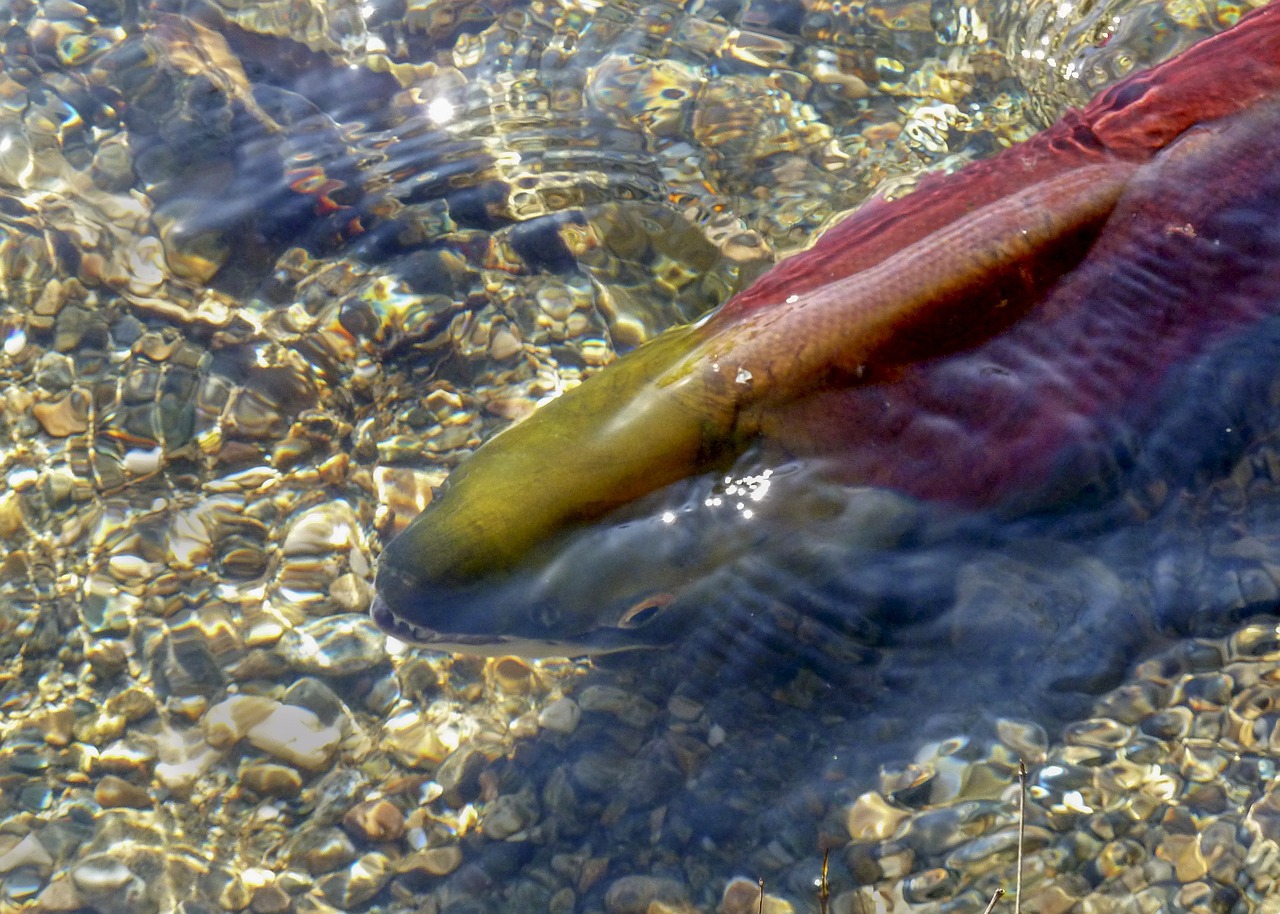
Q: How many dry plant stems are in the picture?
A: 4